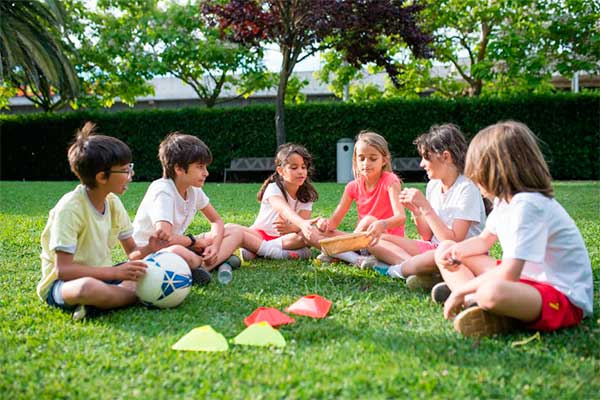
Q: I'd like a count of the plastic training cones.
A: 4